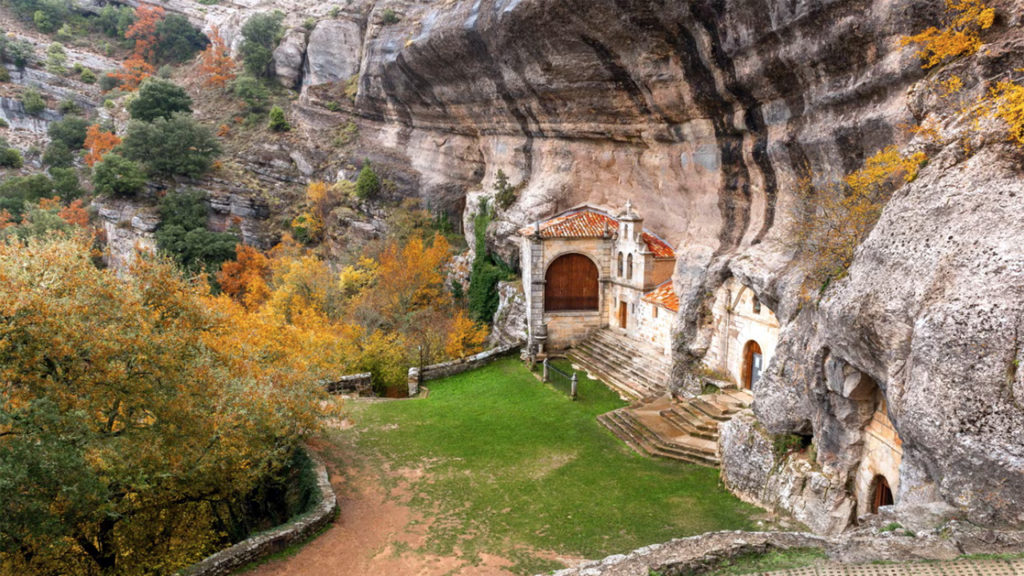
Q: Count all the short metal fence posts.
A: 2